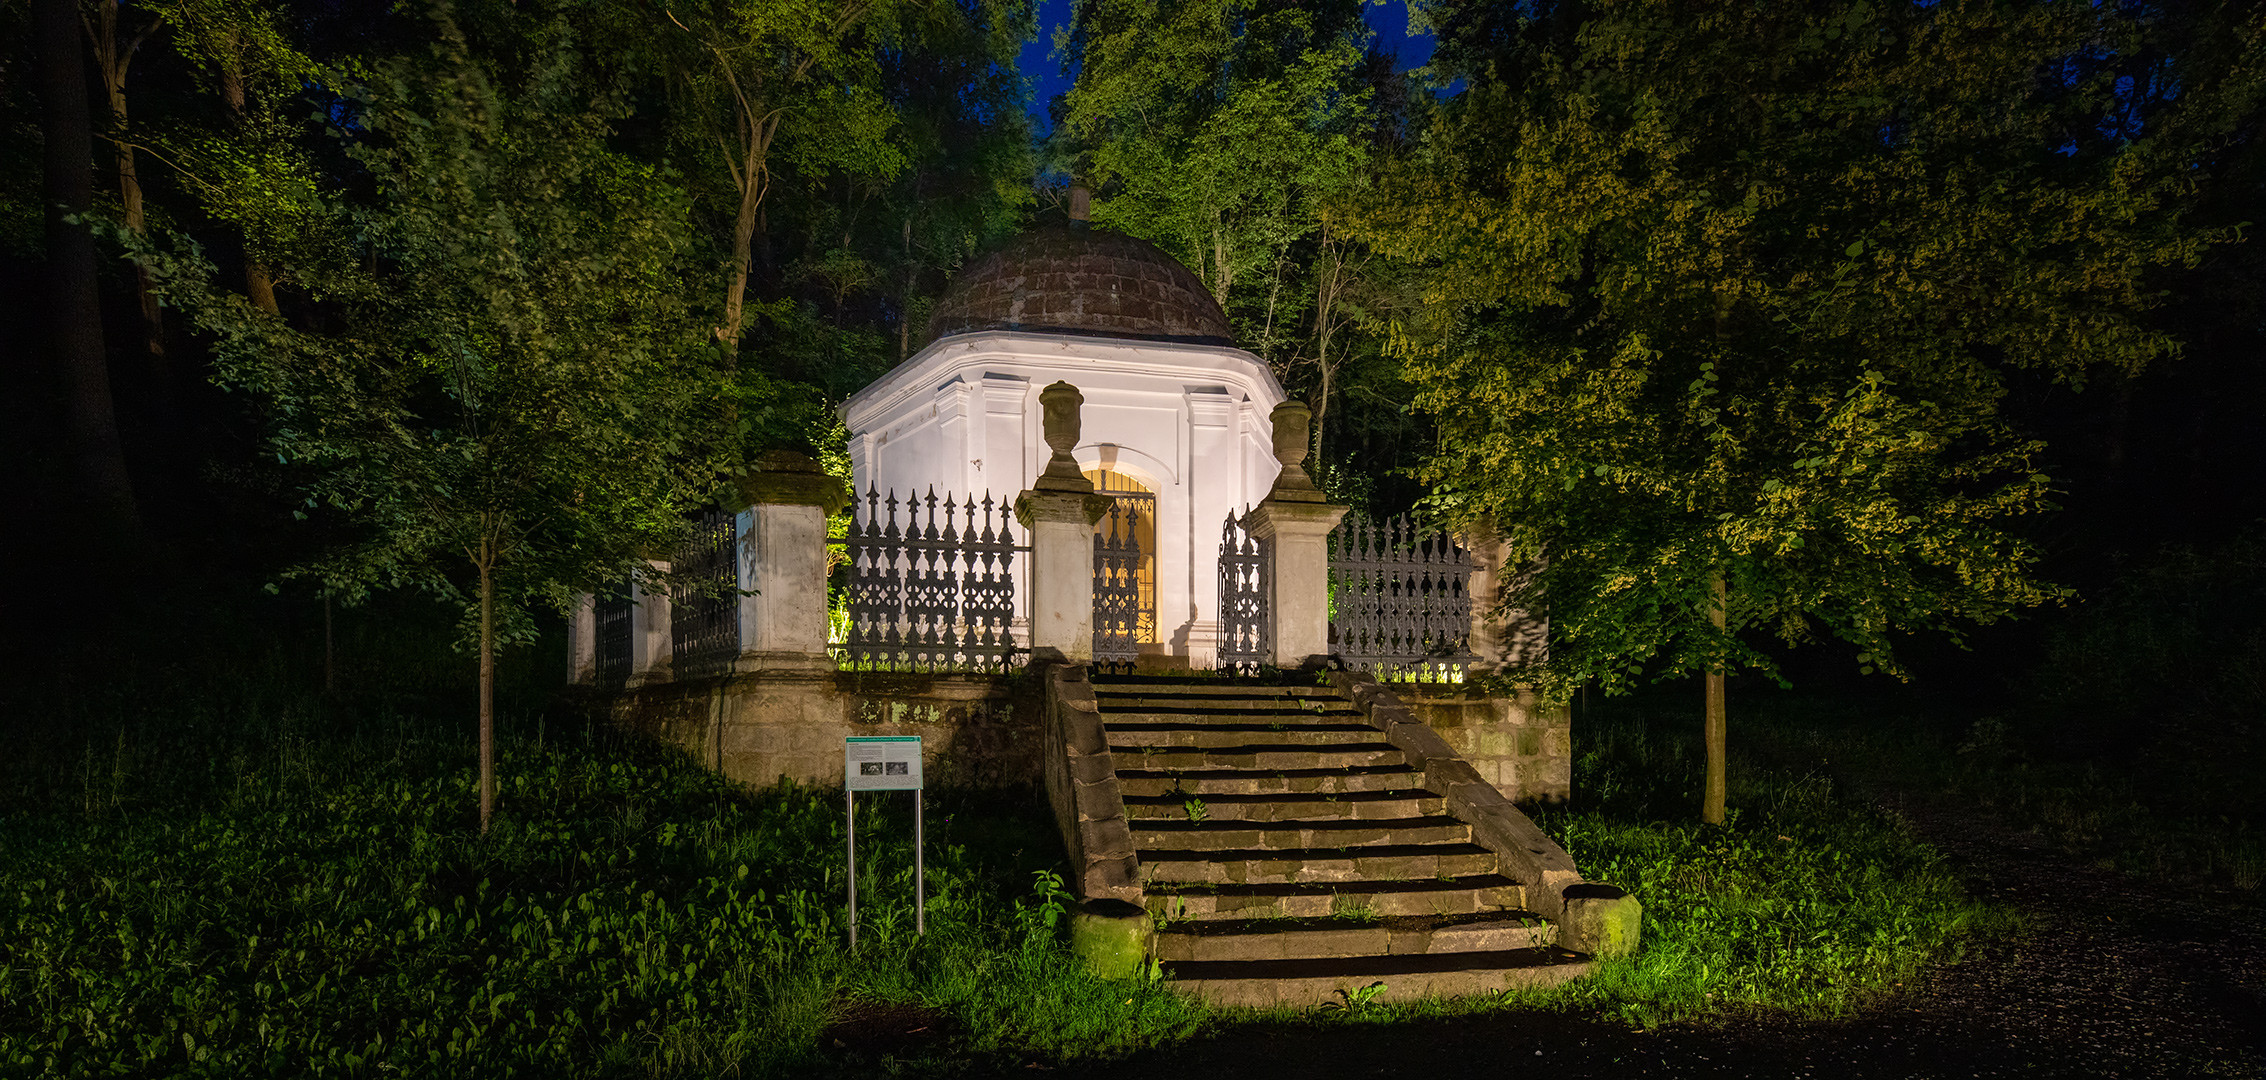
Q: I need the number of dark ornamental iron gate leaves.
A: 2